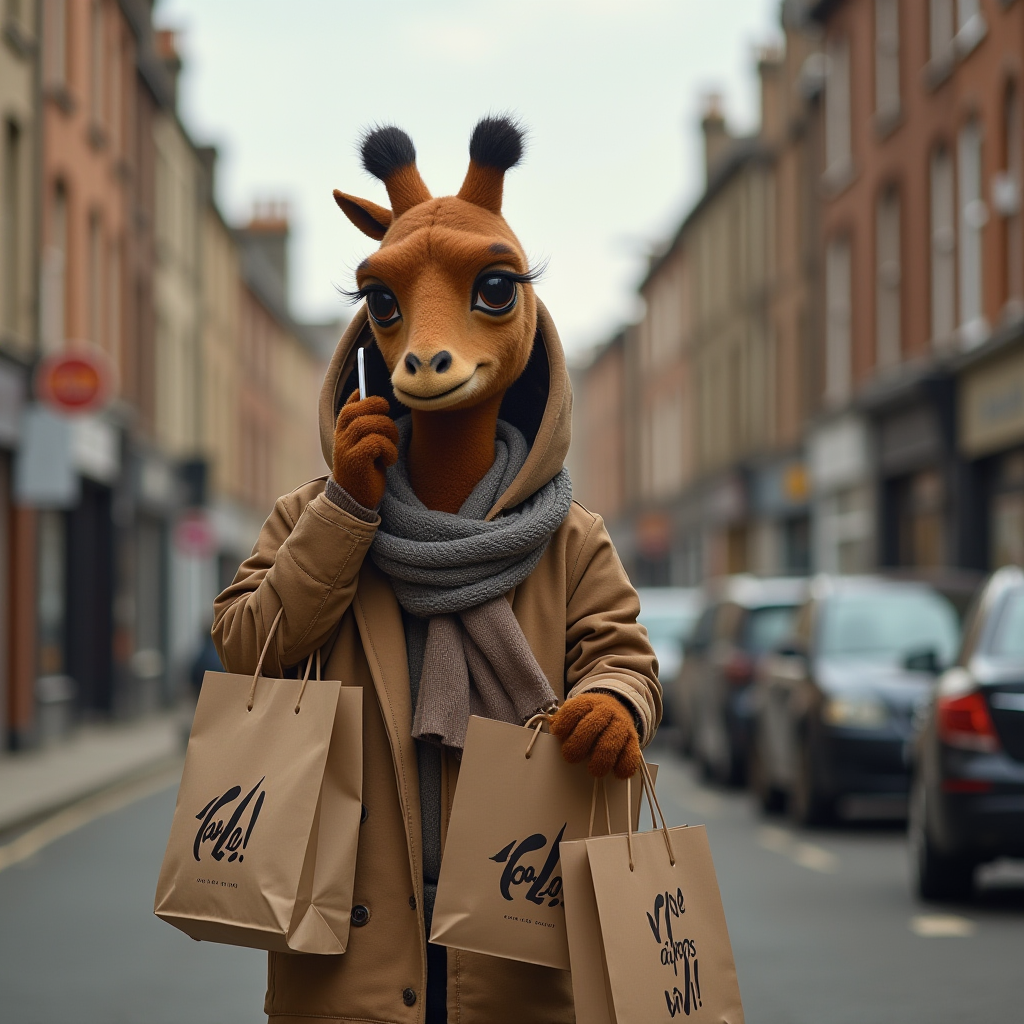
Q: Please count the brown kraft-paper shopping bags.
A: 3